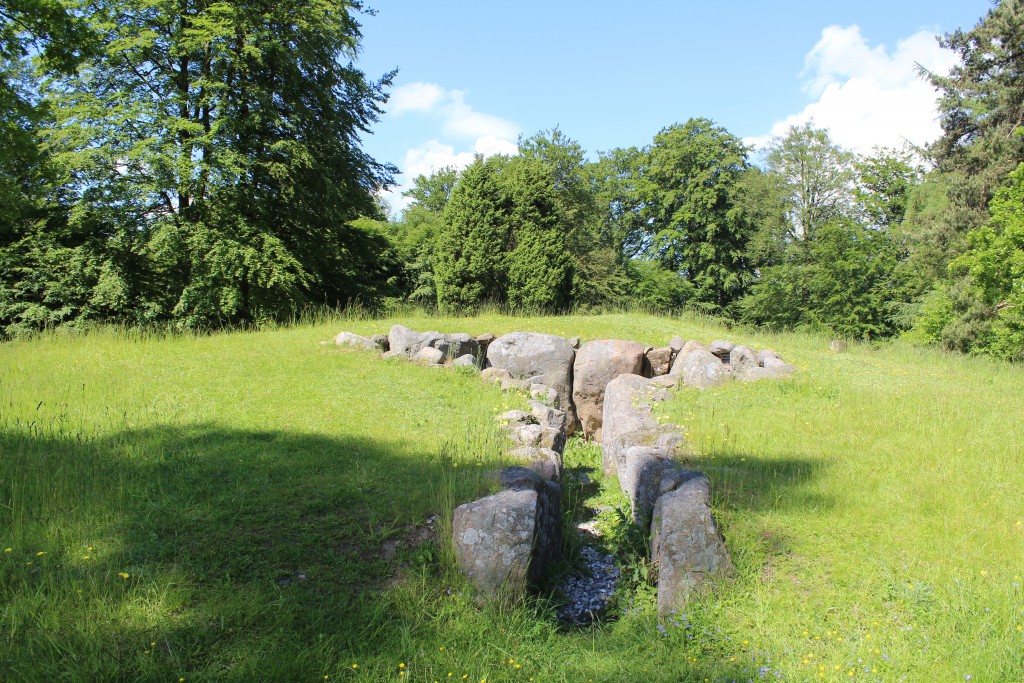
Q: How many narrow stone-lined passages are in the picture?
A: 1